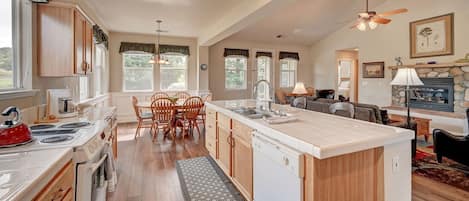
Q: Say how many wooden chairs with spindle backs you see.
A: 6